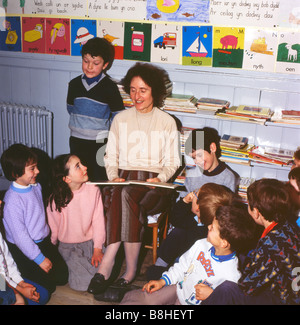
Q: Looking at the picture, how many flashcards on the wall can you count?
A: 11